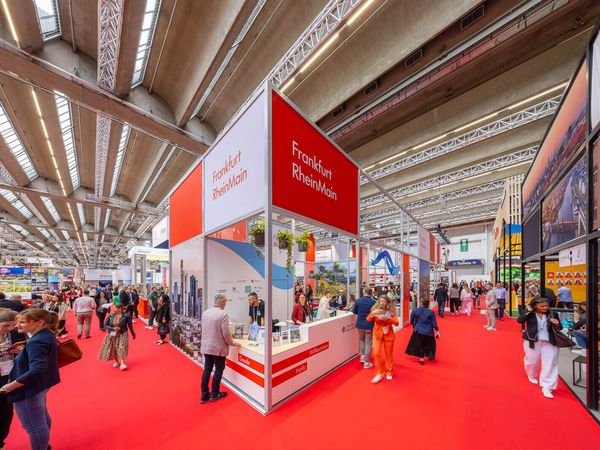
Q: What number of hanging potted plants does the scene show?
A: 3